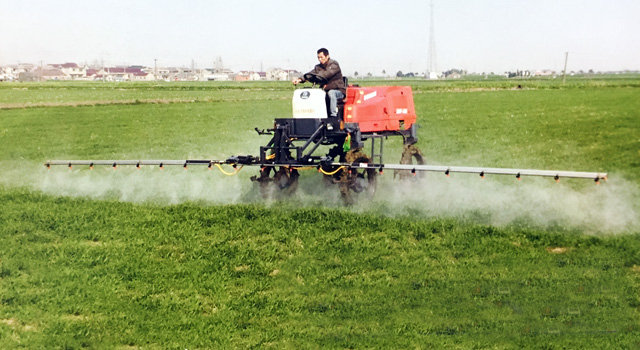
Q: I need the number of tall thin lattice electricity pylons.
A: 1